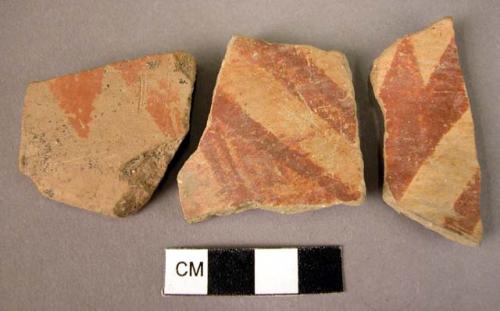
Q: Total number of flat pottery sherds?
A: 3